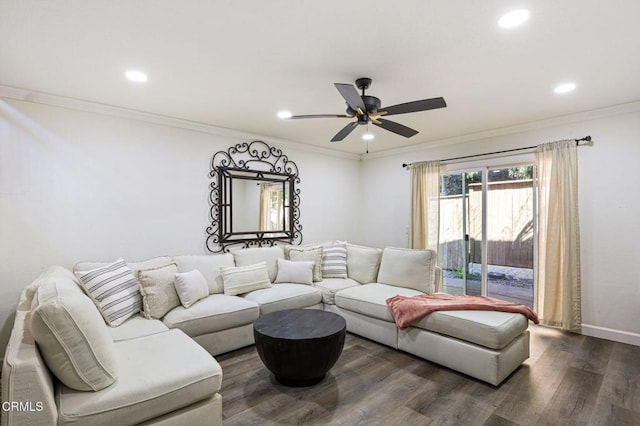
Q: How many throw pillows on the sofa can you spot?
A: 7